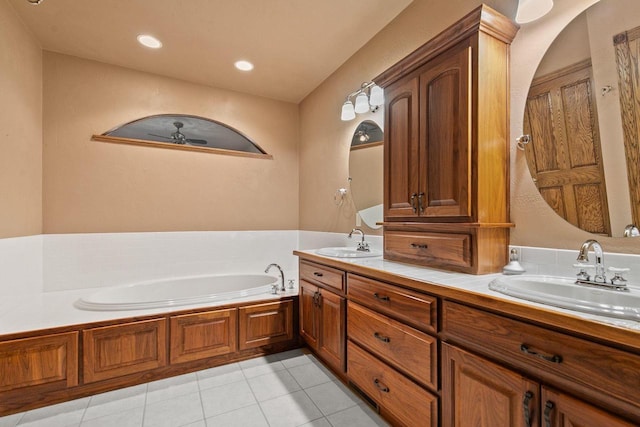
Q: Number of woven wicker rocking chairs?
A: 0